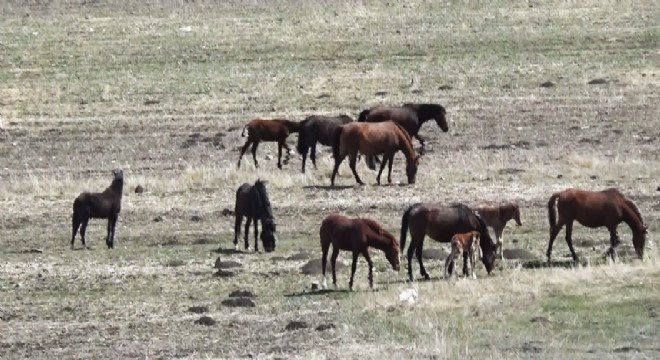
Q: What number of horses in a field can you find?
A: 11